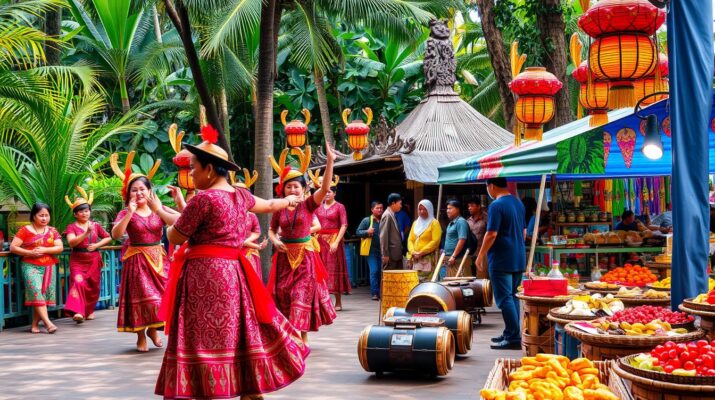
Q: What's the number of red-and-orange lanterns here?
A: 7